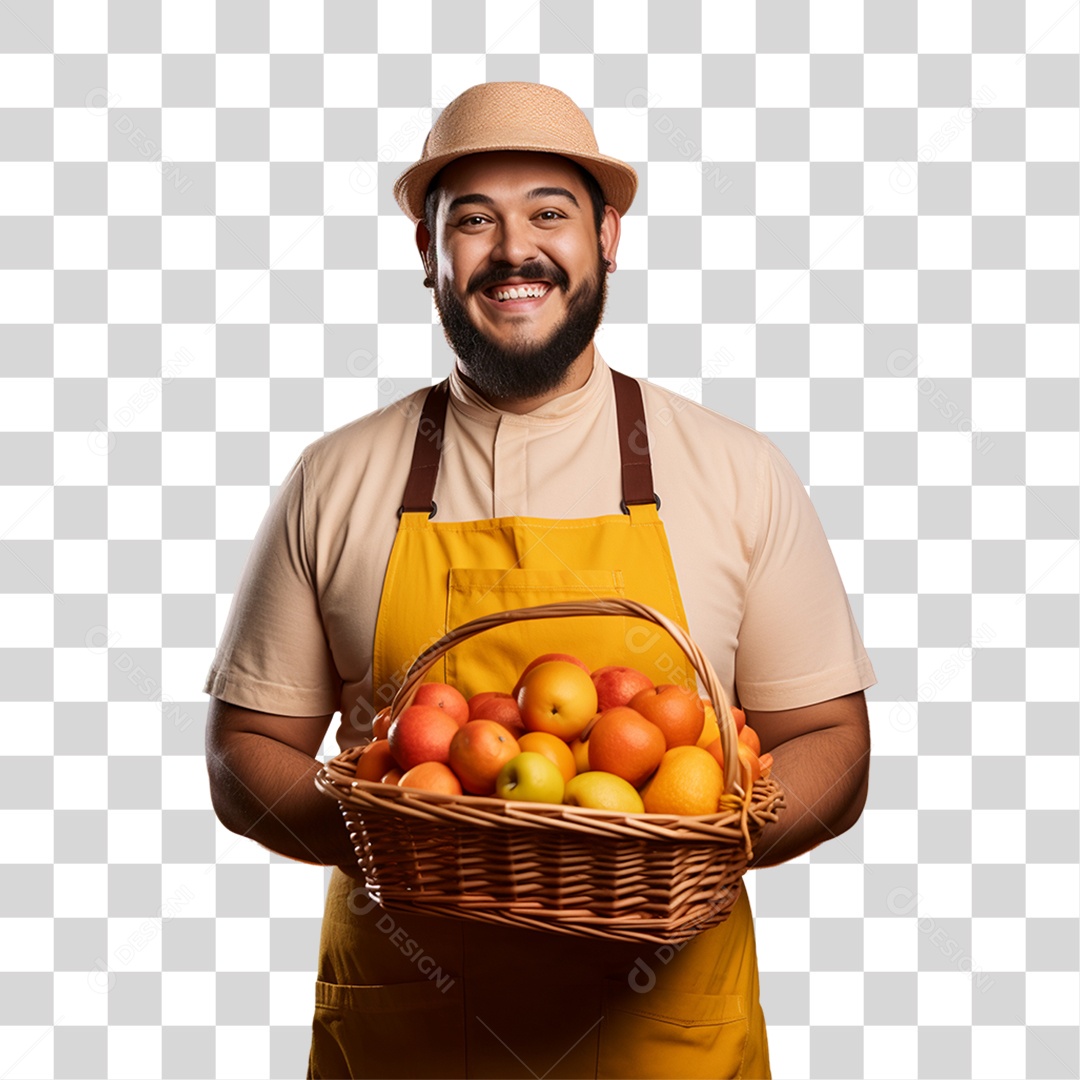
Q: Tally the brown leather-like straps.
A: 2